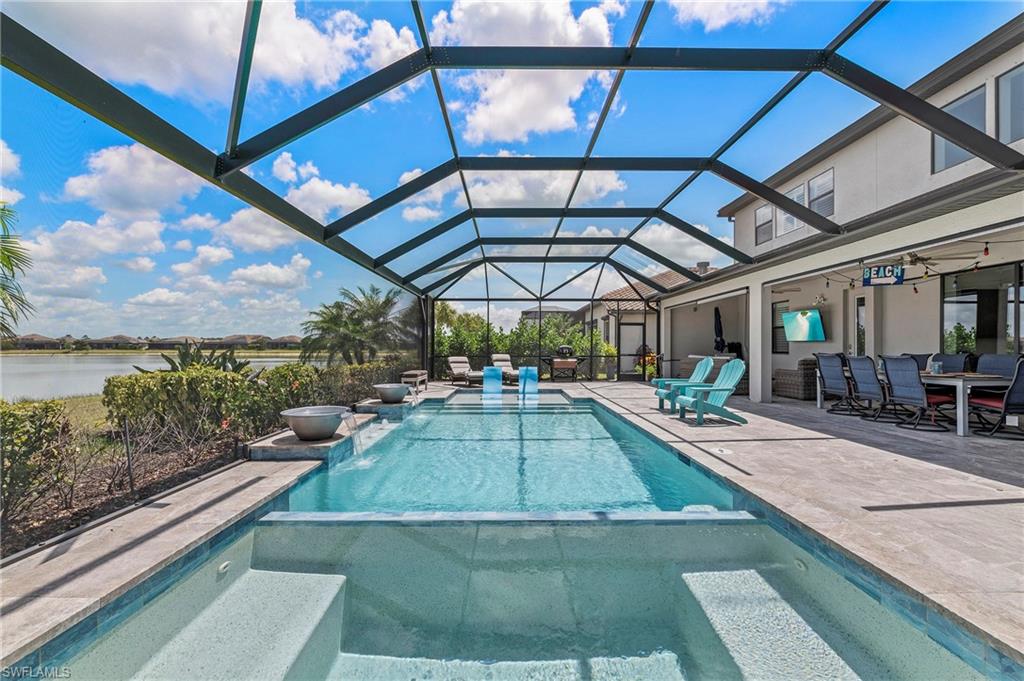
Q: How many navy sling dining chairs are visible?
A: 8